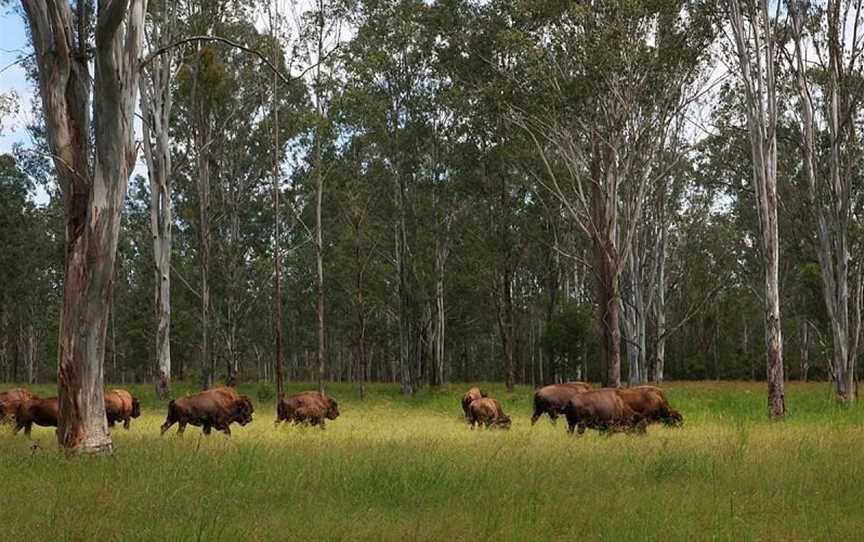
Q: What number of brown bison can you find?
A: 10